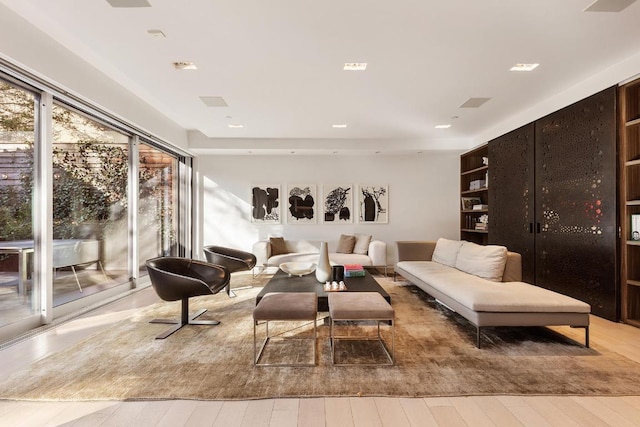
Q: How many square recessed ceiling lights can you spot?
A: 6